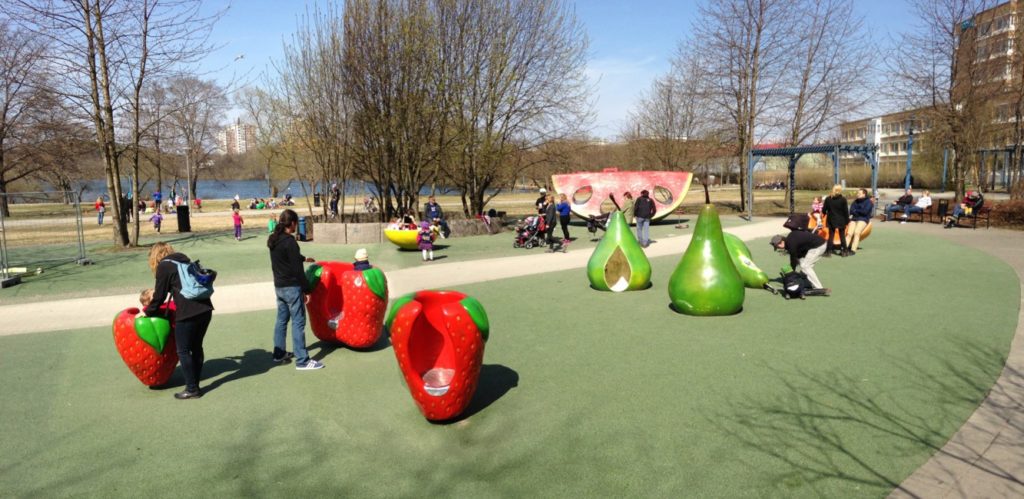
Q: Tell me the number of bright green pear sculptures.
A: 3